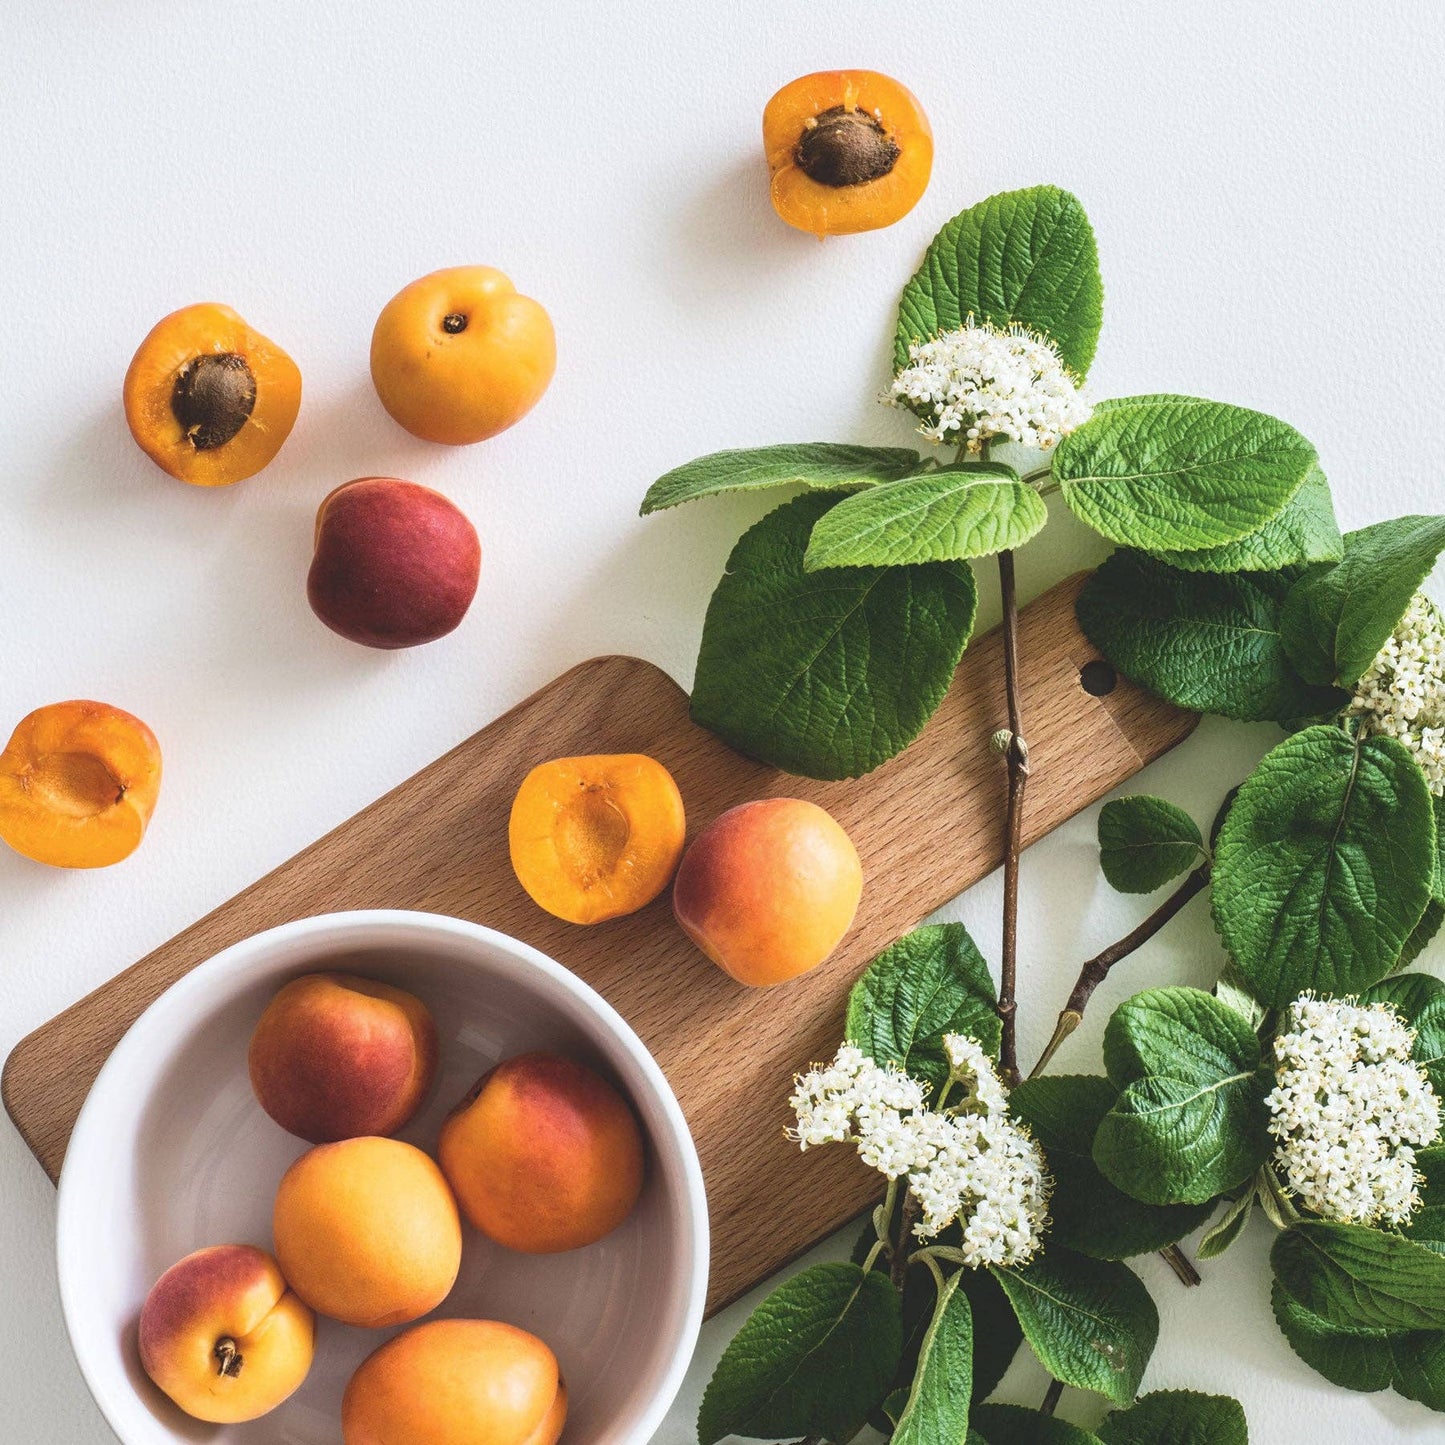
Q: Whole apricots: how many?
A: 8